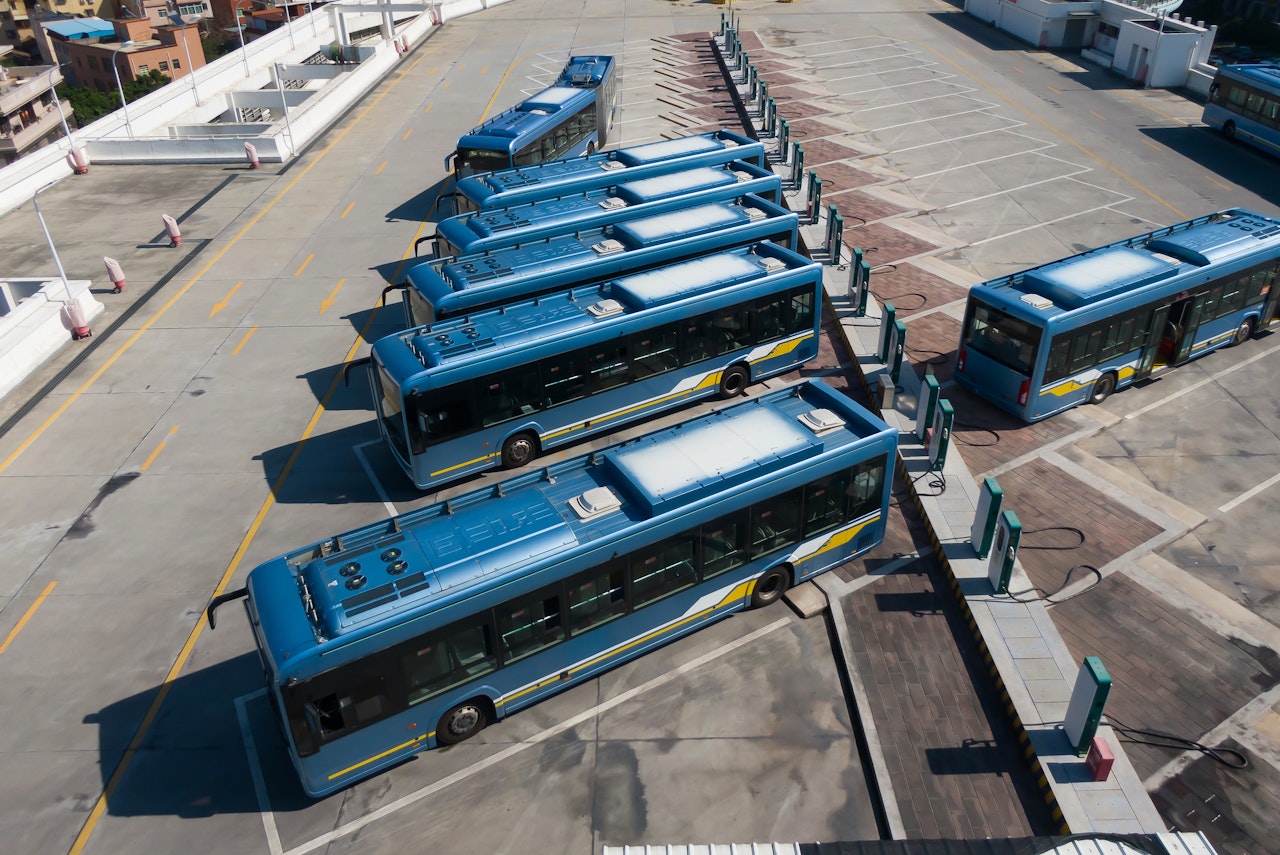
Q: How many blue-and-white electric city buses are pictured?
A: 8